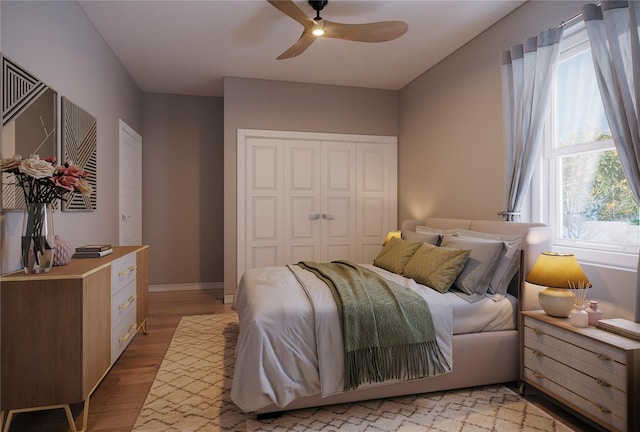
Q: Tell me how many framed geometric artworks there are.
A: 2